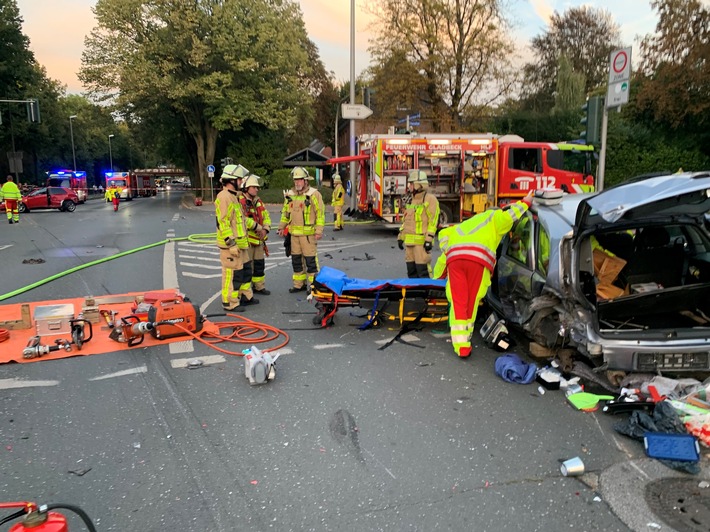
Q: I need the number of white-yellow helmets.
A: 5